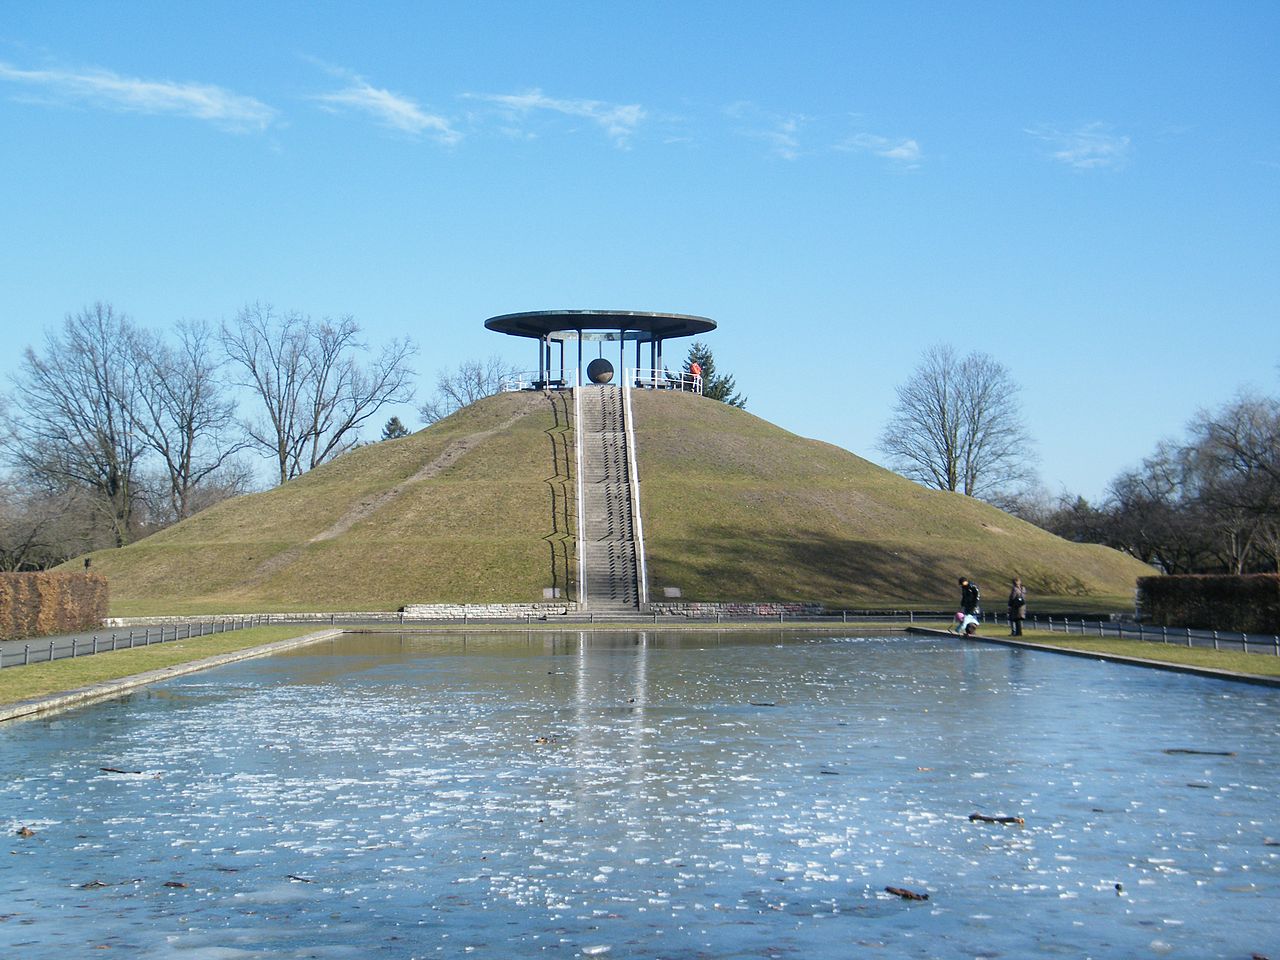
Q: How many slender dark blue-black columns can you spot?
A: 8